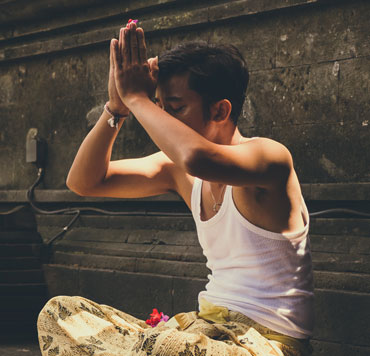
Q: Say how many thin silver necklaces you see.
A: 1